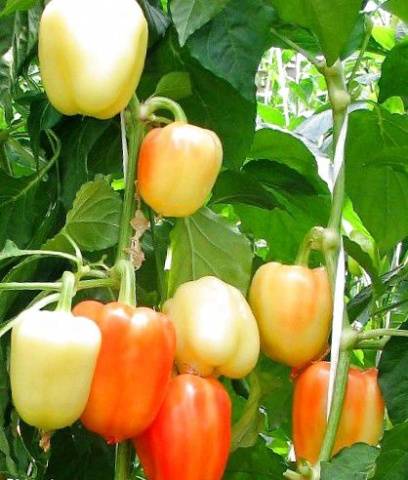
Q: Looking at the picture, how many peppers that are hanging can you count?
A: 8